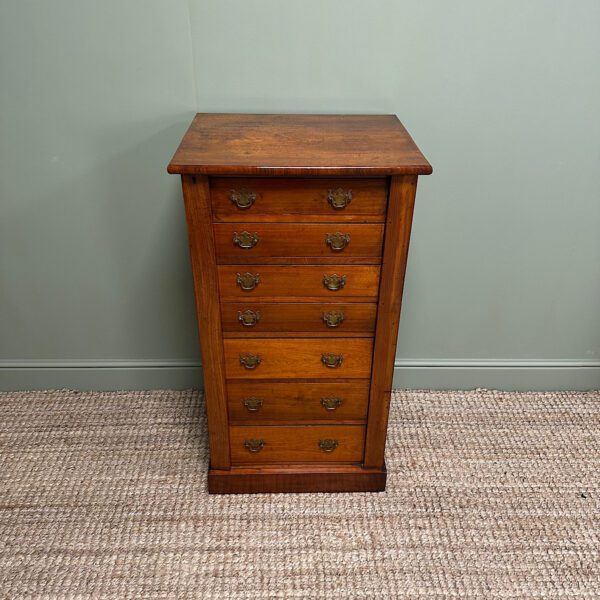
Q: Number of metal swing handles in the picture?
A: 14